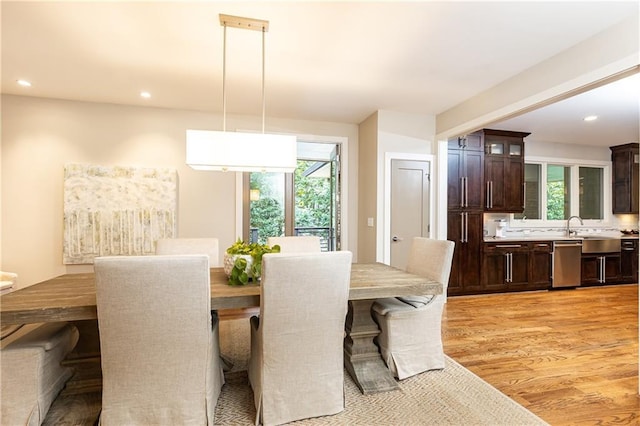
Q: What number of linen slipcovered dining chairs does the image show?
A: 6